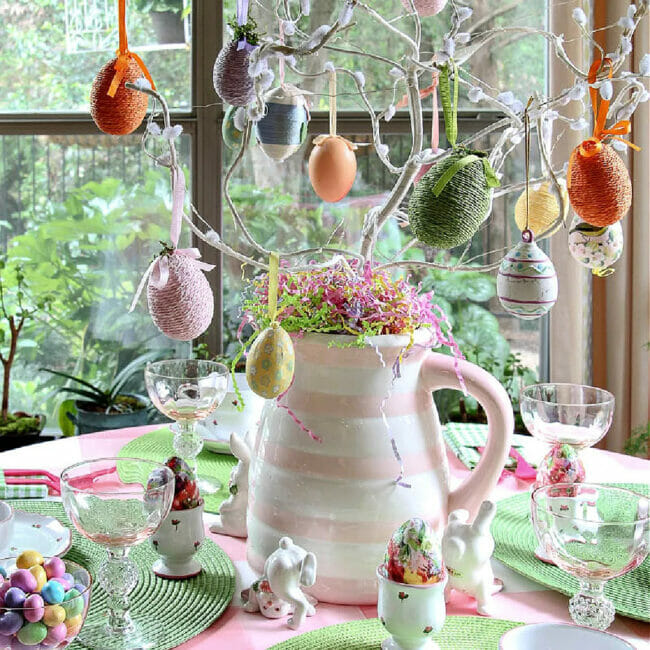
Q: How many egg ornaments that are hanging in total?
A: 14